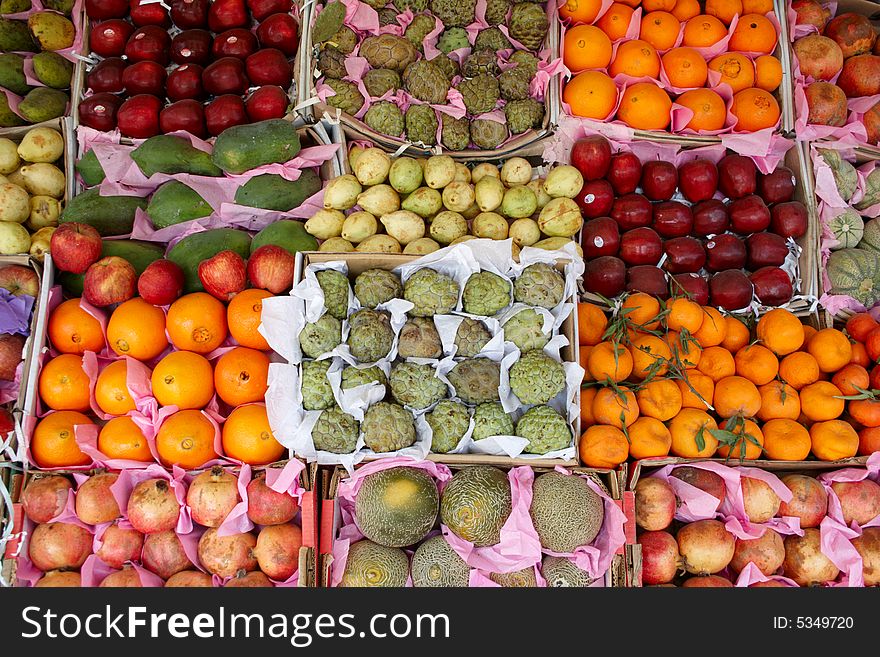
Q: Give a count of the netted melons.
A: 7